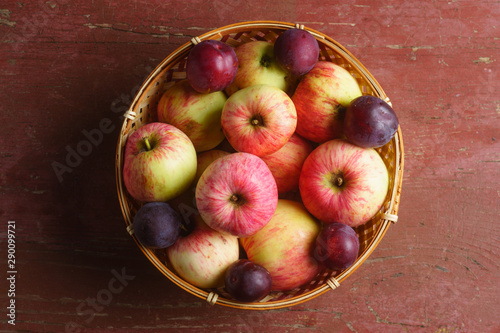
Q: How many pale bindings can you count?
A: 8